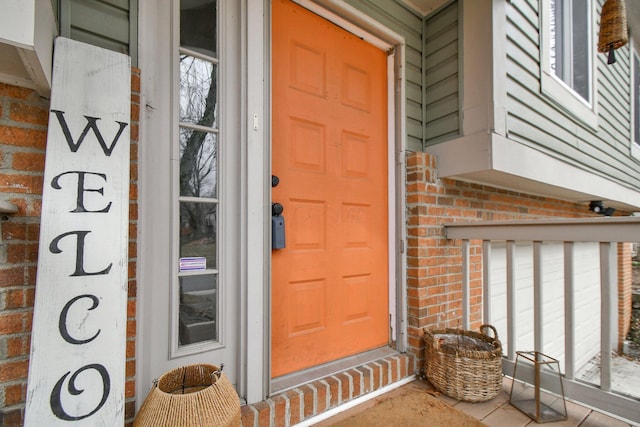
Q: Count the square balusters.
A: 6